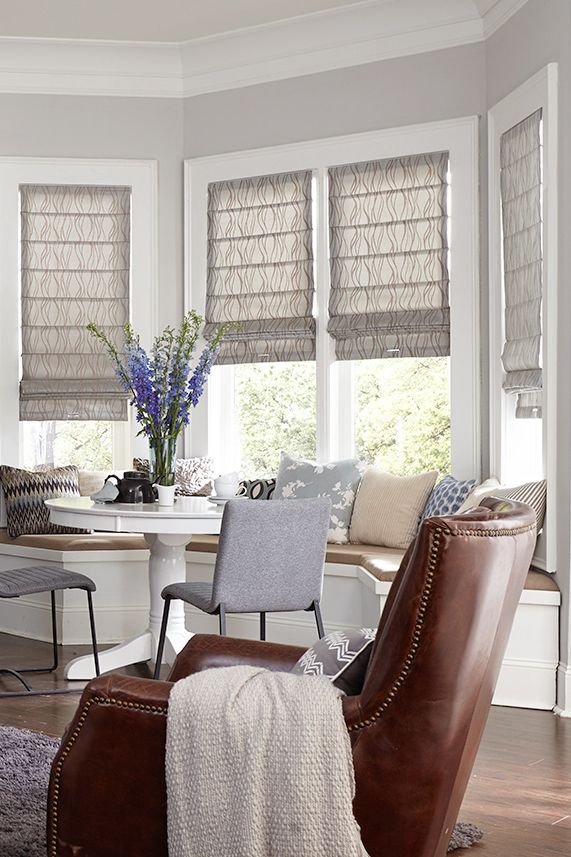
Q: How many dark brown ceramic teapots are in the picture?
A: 1